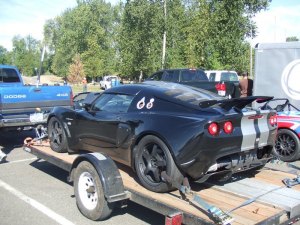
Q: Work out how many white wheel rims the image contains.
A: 1